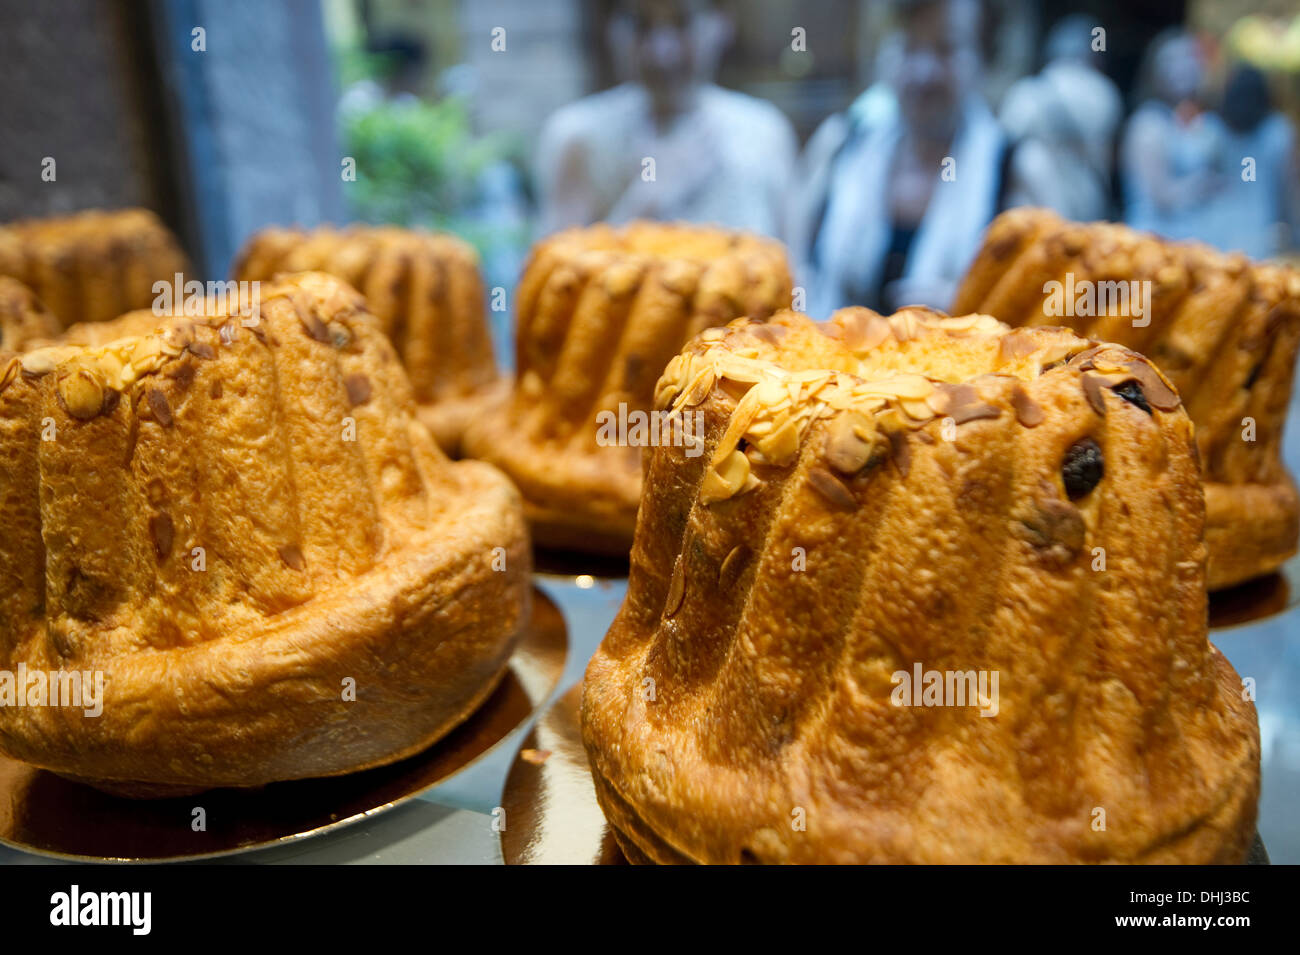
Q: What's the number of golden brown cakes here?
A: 7